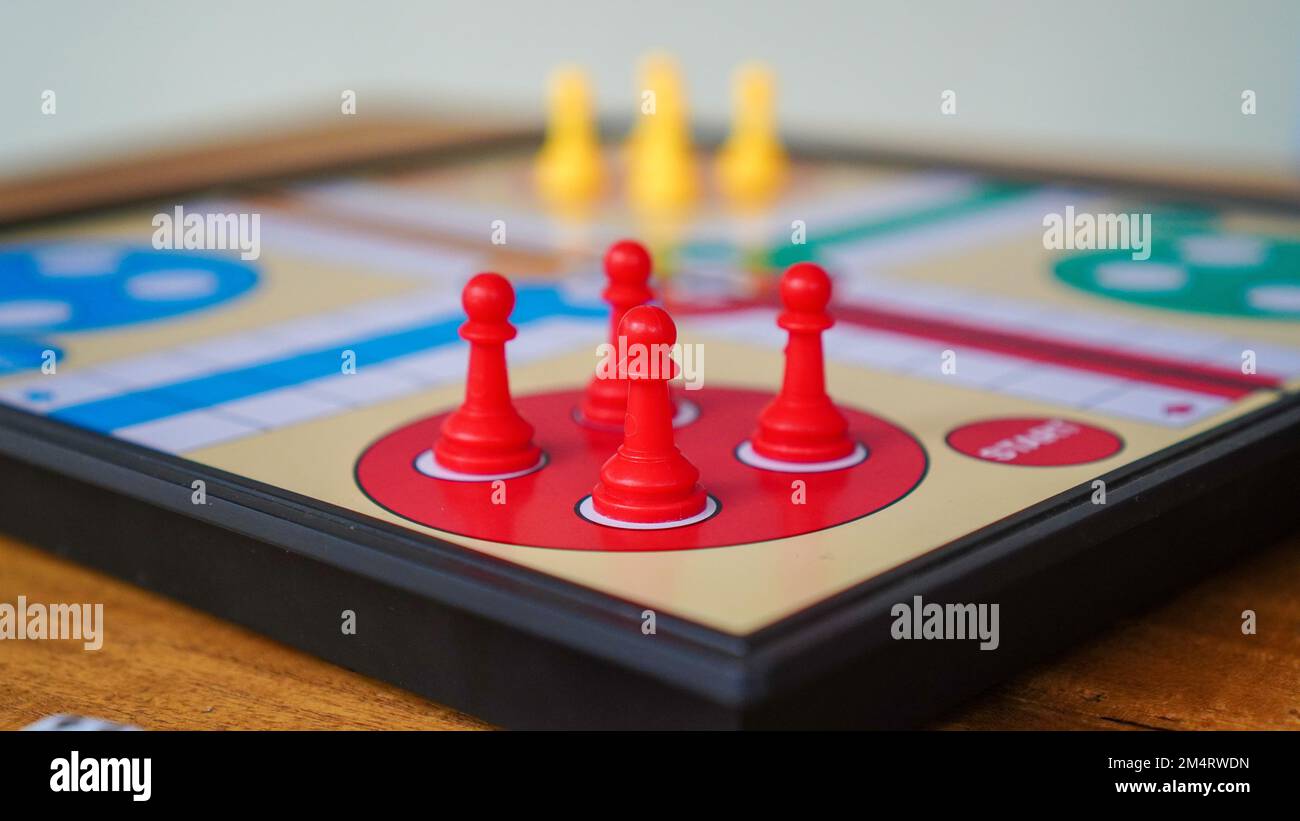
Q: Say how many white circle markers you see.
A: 10